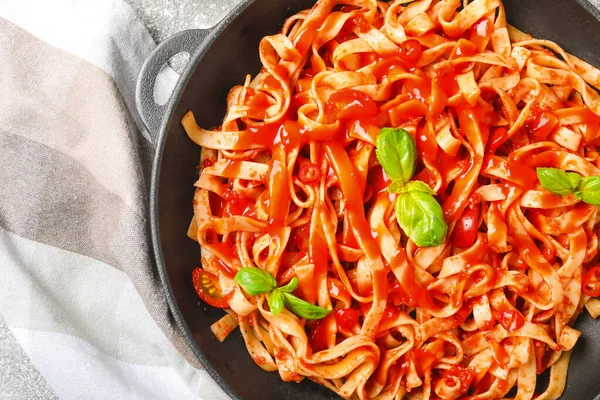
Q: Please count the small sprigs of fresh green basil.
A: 3